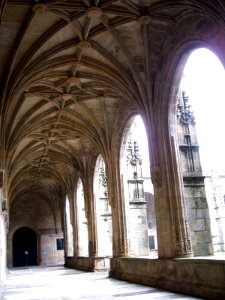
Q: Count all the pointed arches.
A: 5